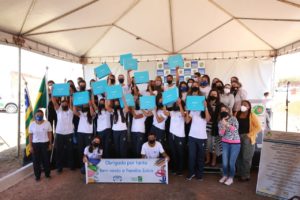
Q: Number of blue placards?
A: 13